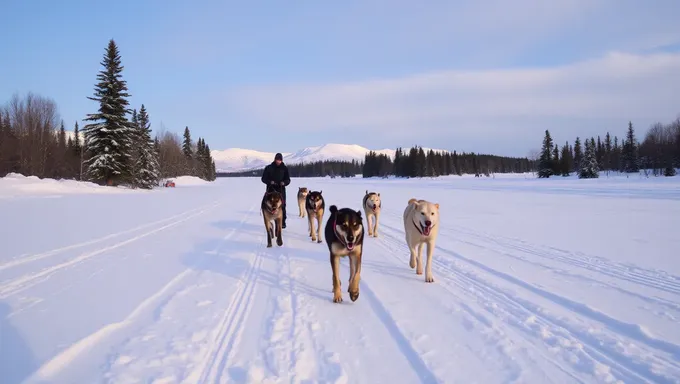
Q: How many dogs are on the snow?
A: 6